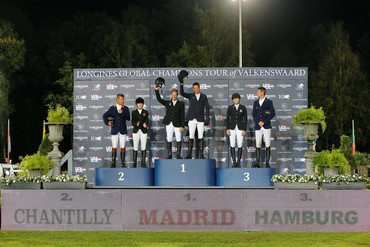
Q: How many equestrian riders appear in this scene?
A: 6